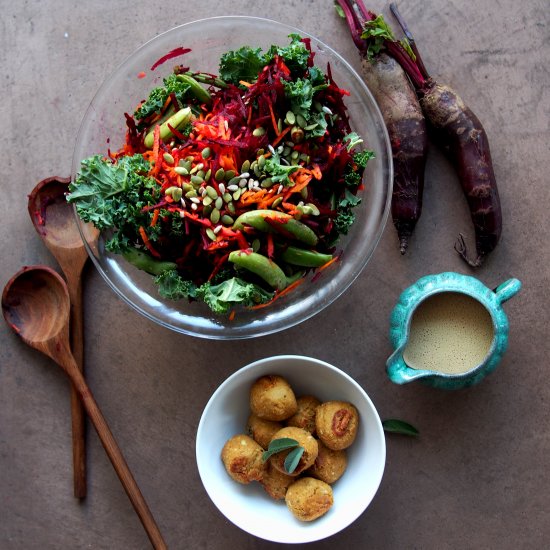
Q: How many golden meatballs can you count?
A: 9